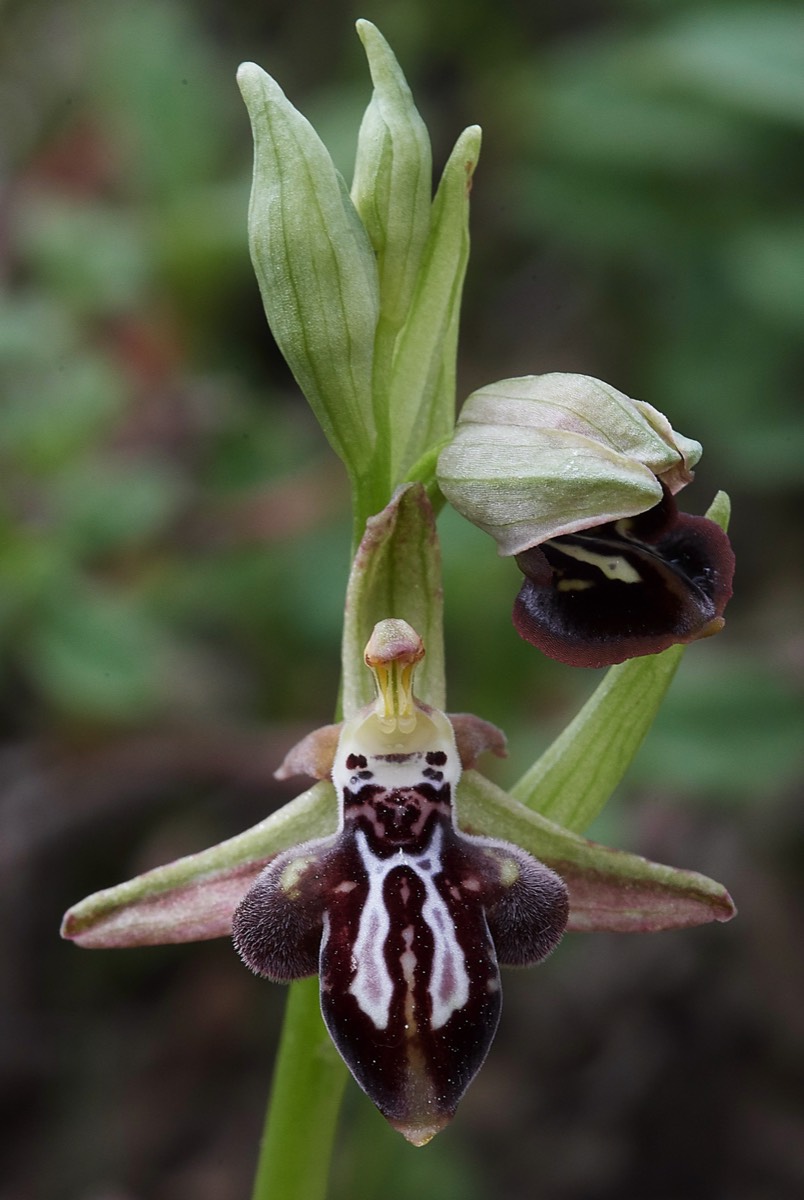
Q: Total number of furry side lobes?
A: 2